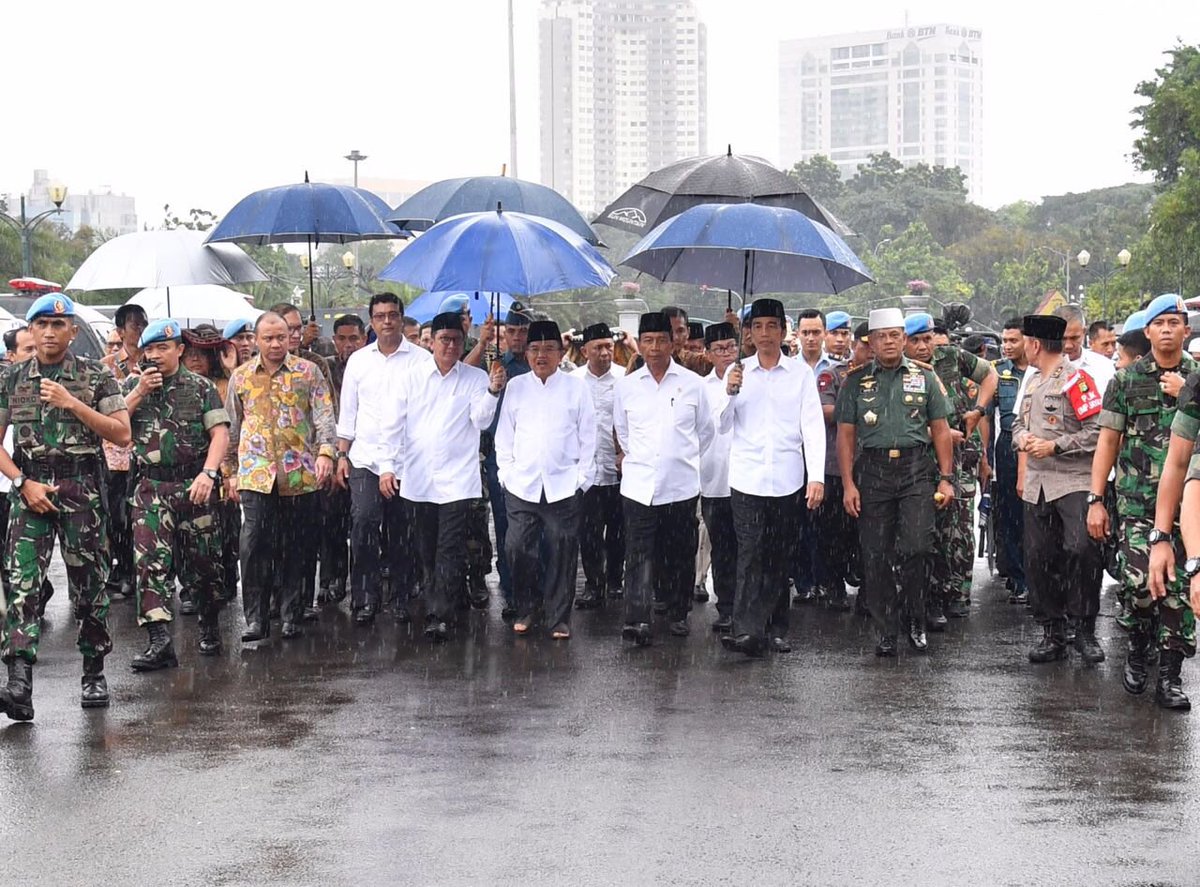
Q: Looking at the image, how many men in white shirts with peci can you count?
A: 6